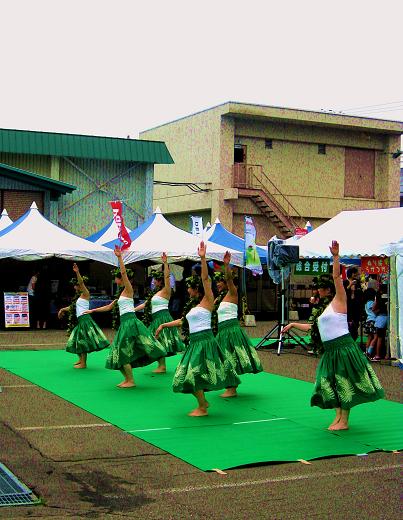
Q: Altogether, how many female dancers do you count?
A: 6